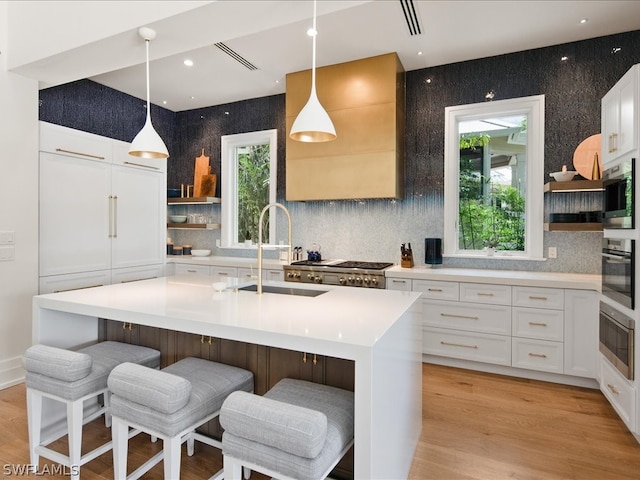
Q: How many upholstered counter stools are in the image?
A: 3